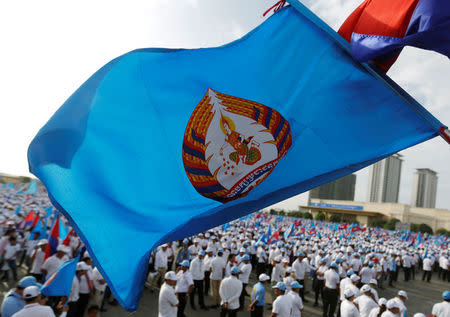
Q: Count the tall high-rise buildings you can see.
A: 3